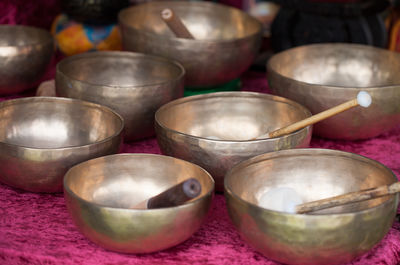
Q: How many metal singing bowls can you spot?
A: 8